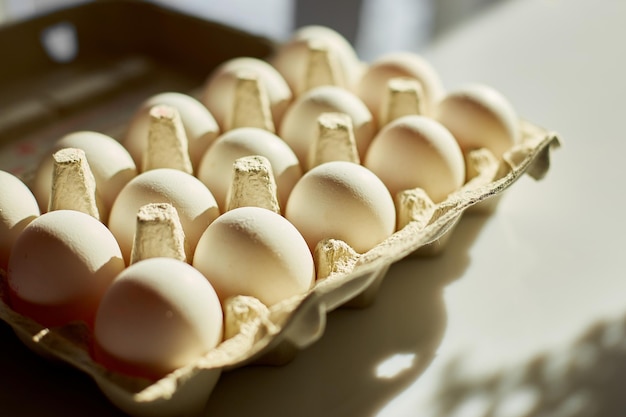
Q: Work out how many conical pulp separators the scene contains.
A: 8